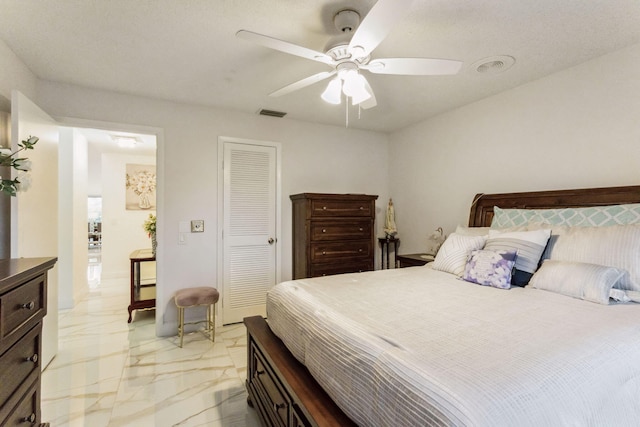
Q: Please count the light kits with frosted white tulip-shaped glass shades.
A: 1